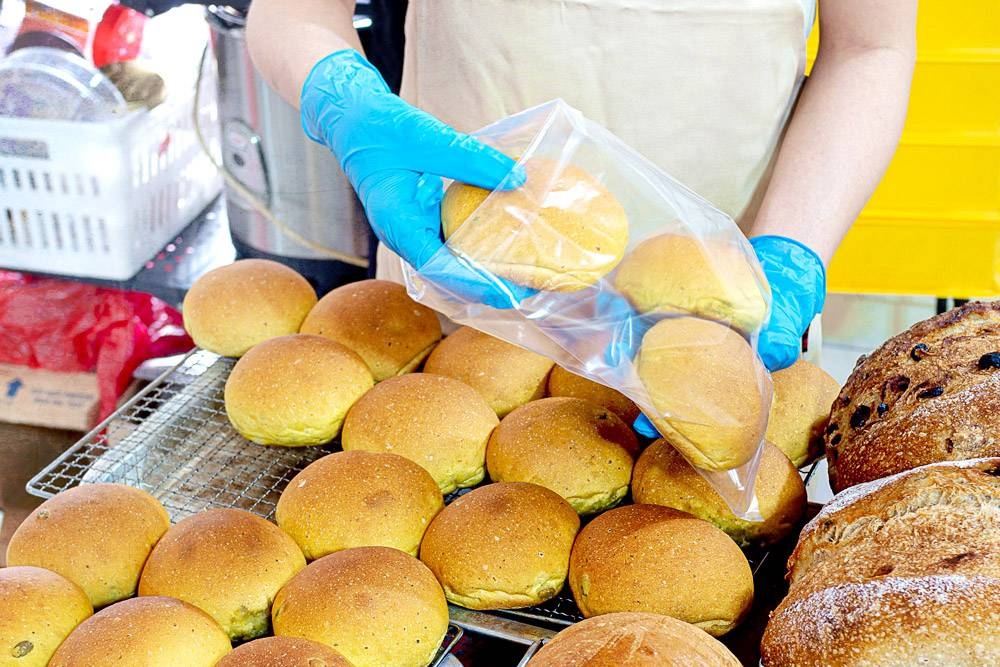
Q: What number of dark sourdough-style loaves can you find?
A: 2